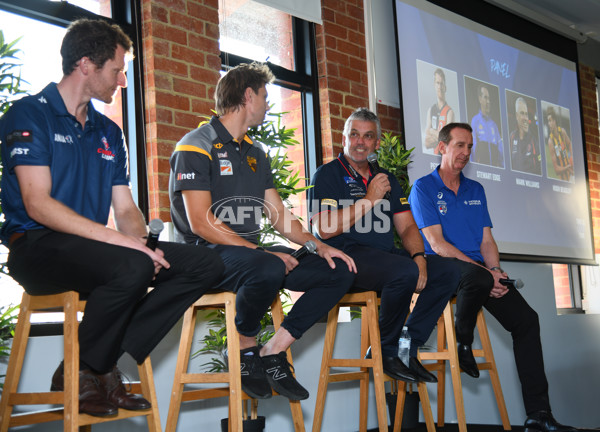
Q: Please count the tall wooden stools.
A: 4